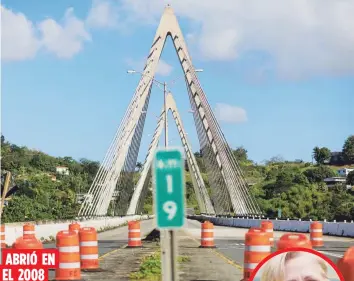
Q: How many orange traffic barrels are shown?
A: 13